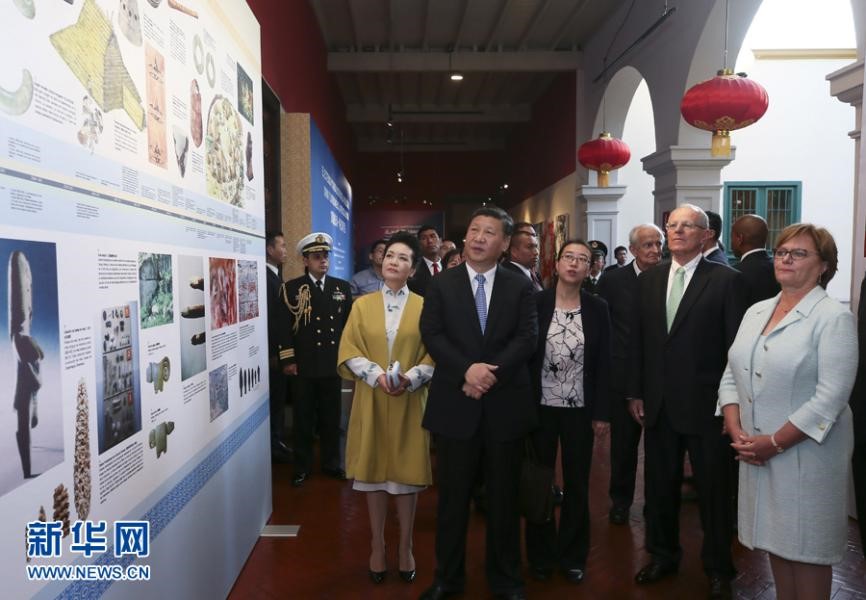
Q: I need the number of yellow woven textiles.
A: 1